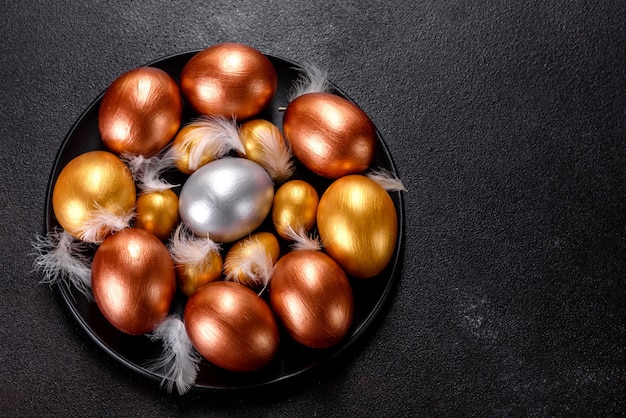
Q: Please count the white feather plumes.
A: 11